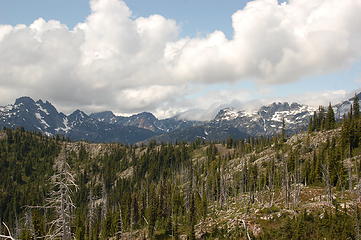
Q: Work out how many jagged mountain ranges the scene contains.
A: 1